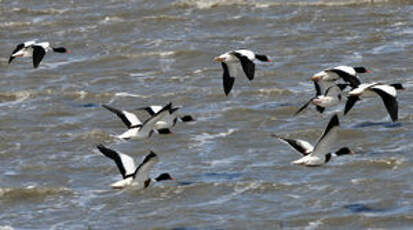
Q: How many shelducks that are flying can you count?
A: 9